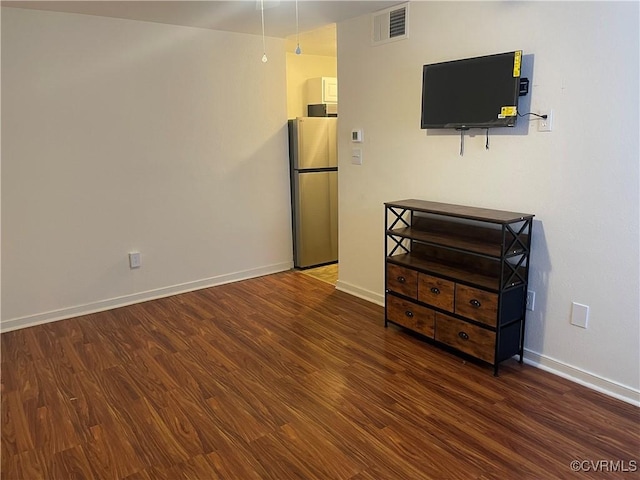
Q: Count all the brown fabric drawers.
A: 5